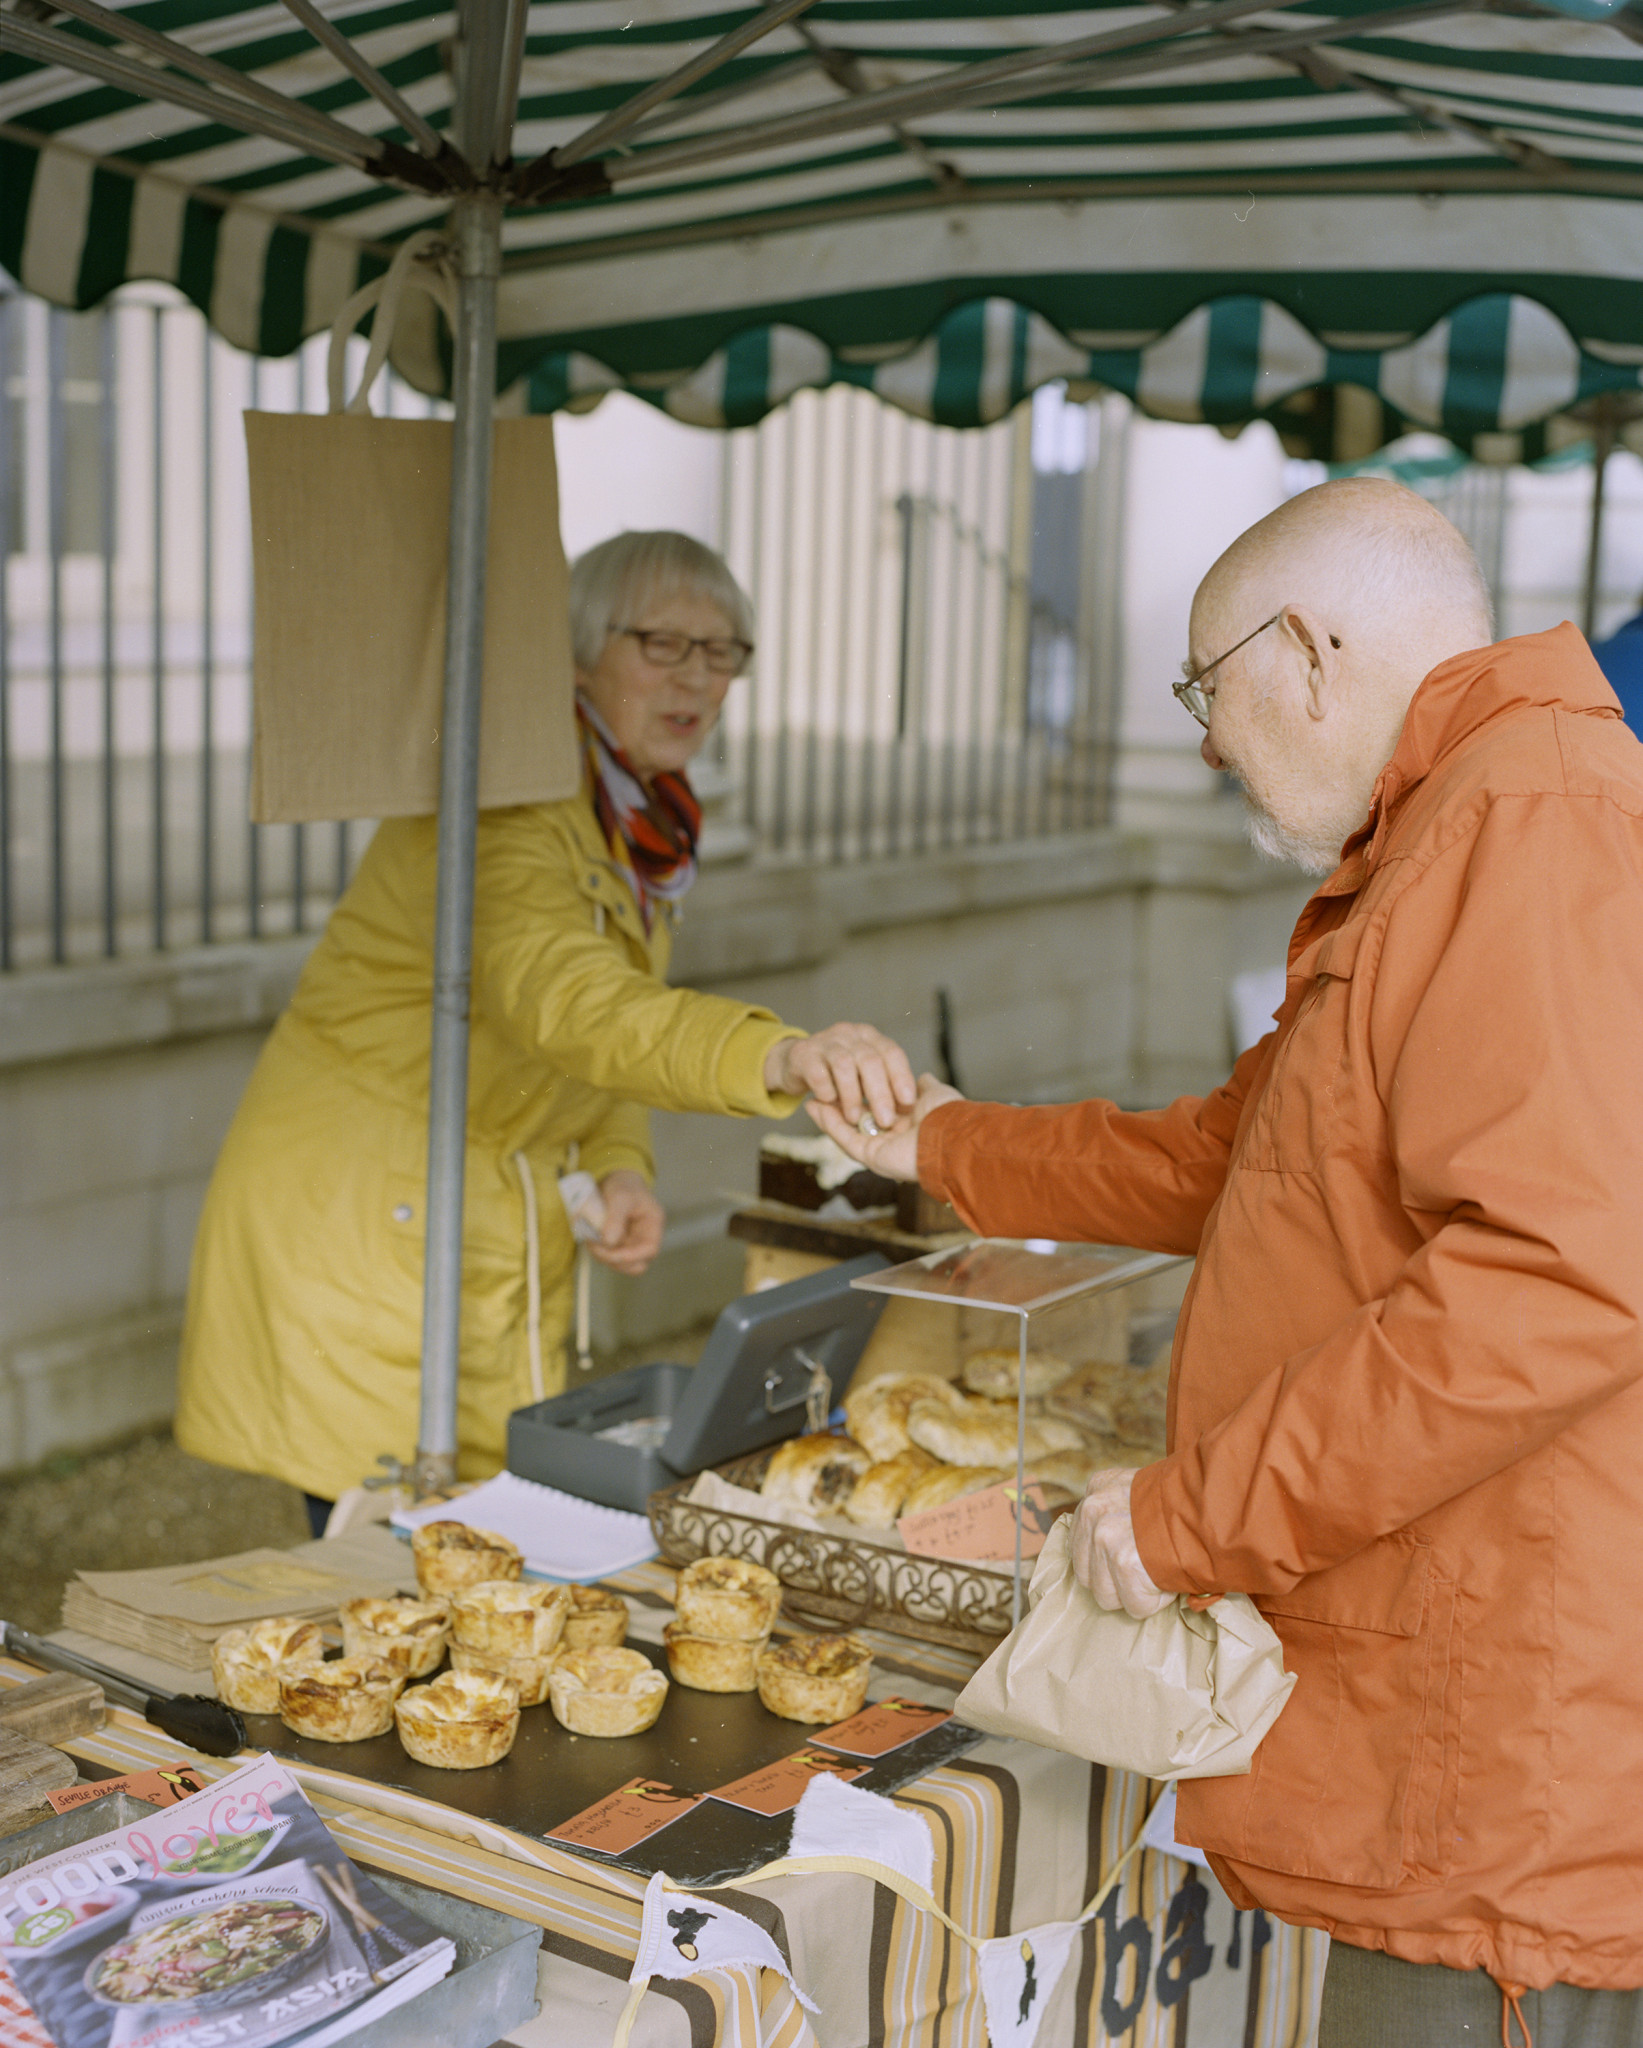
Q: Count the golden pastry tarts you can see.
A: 12